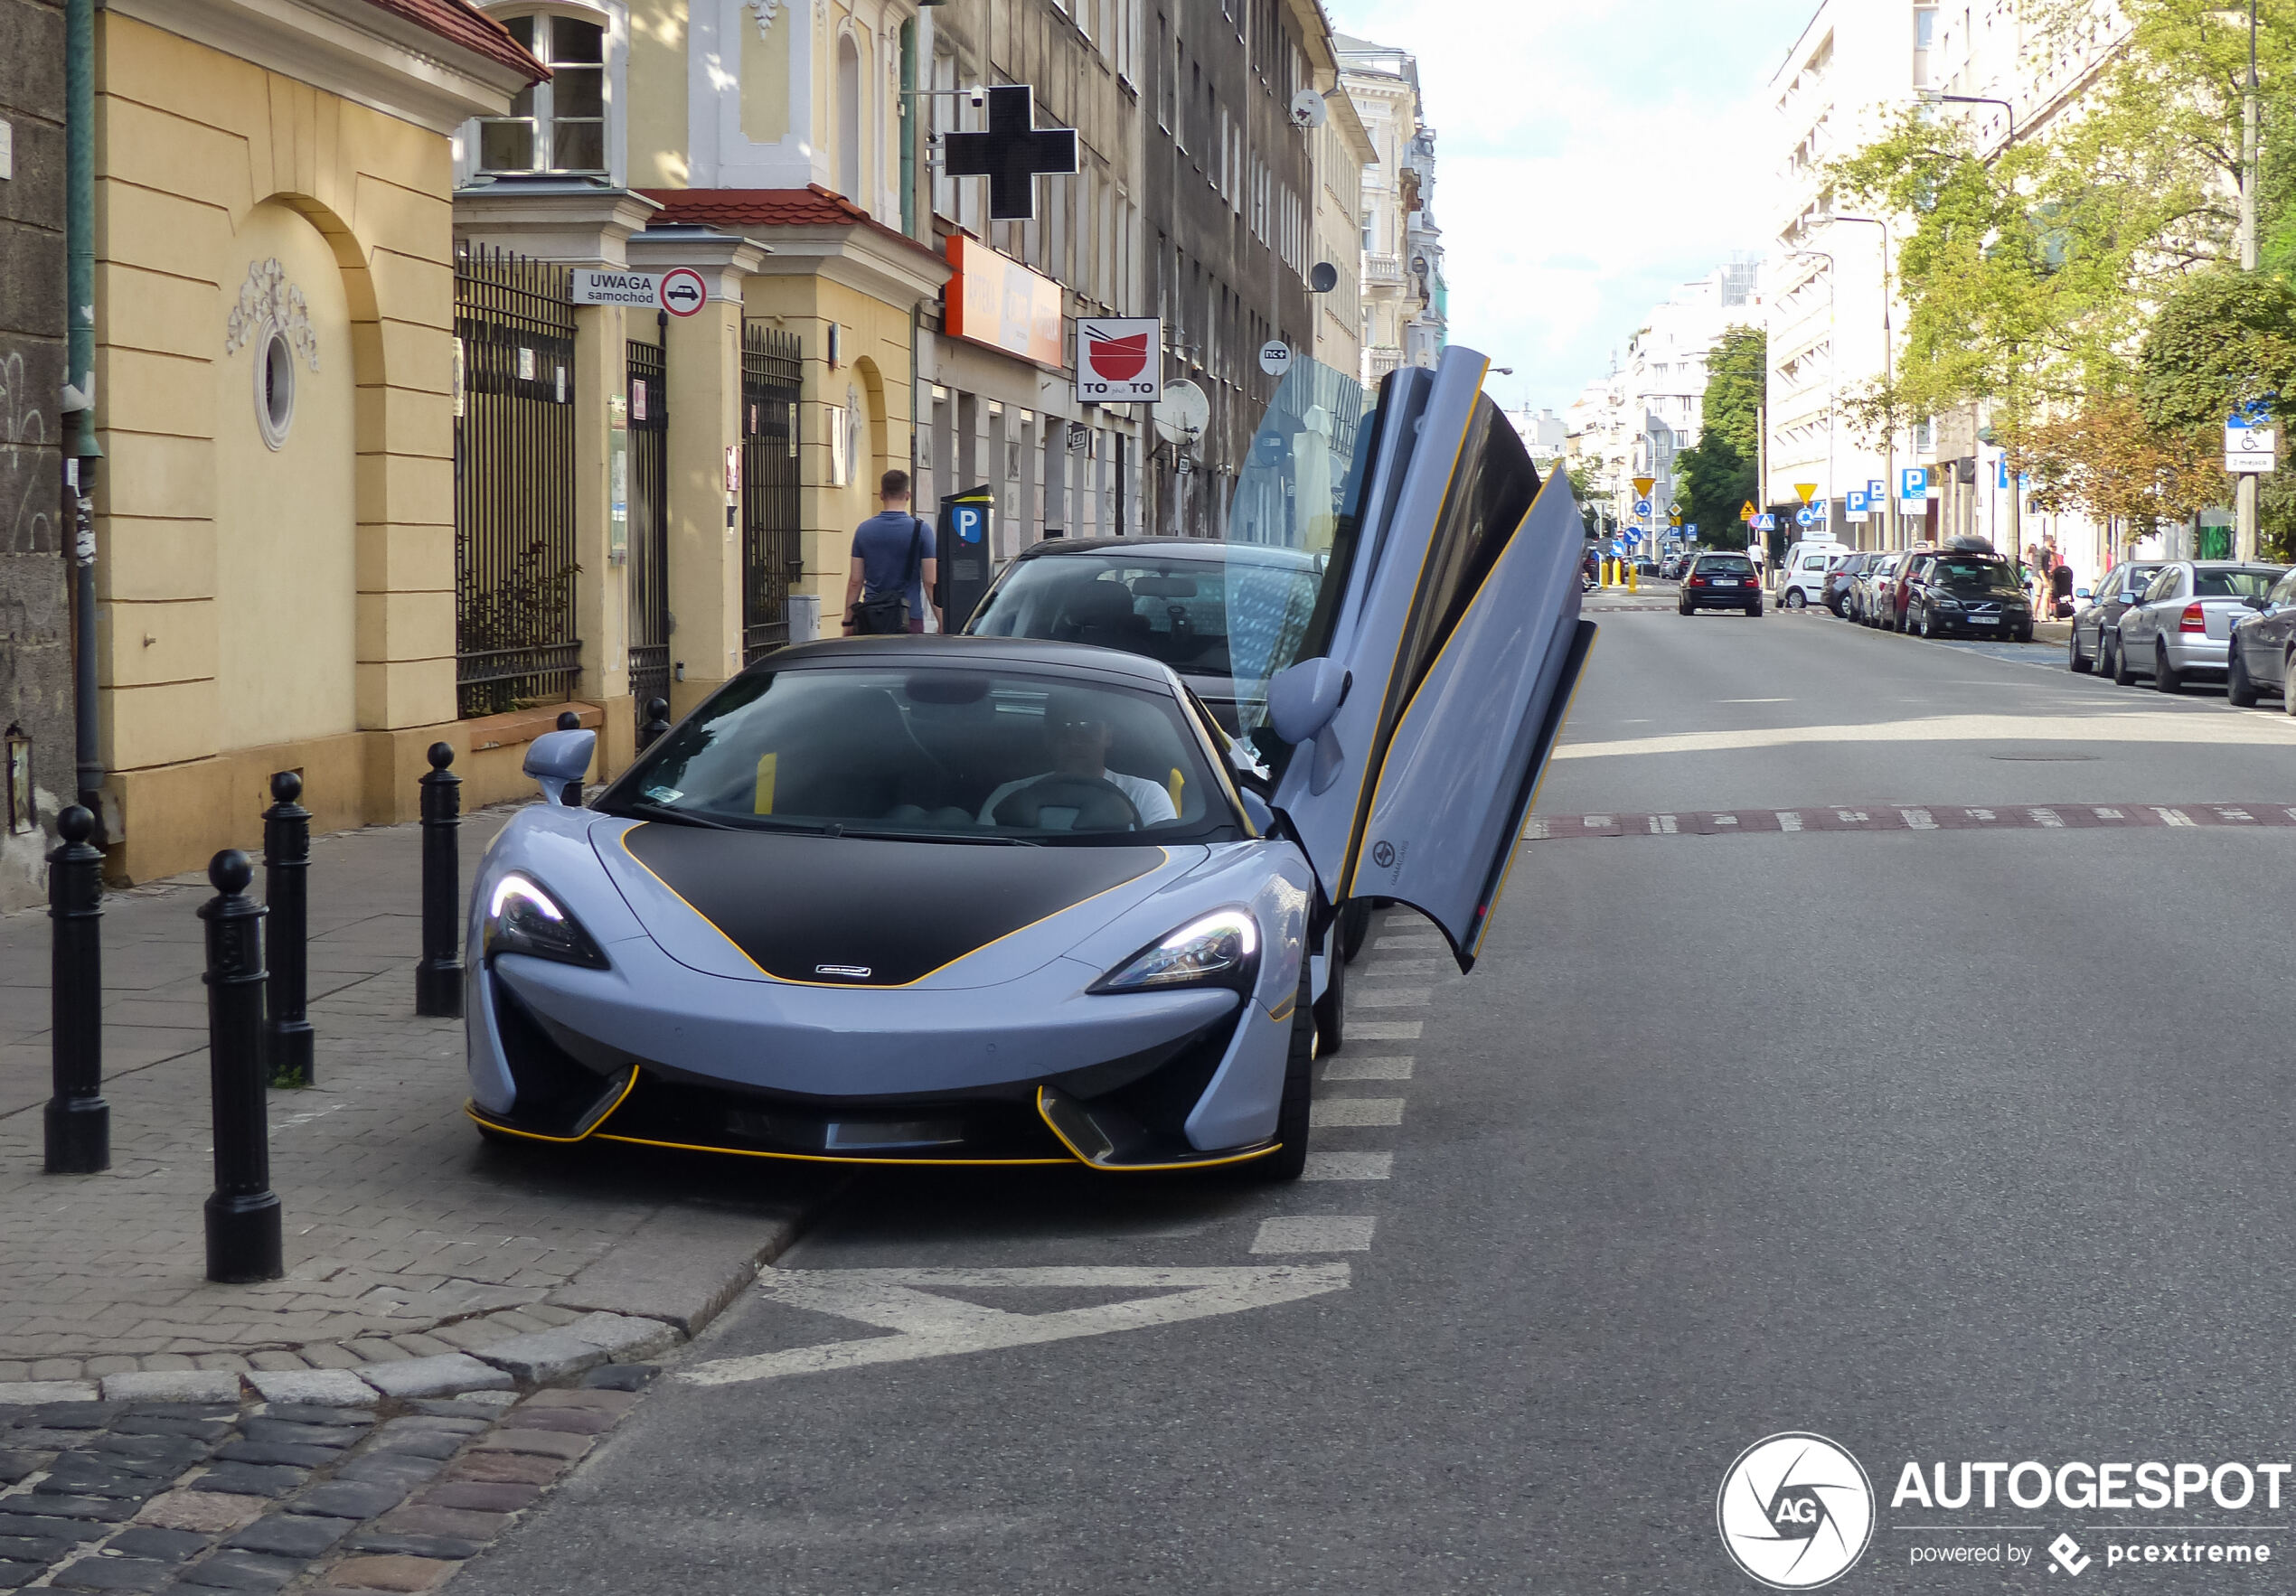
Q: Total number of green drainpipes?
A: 2